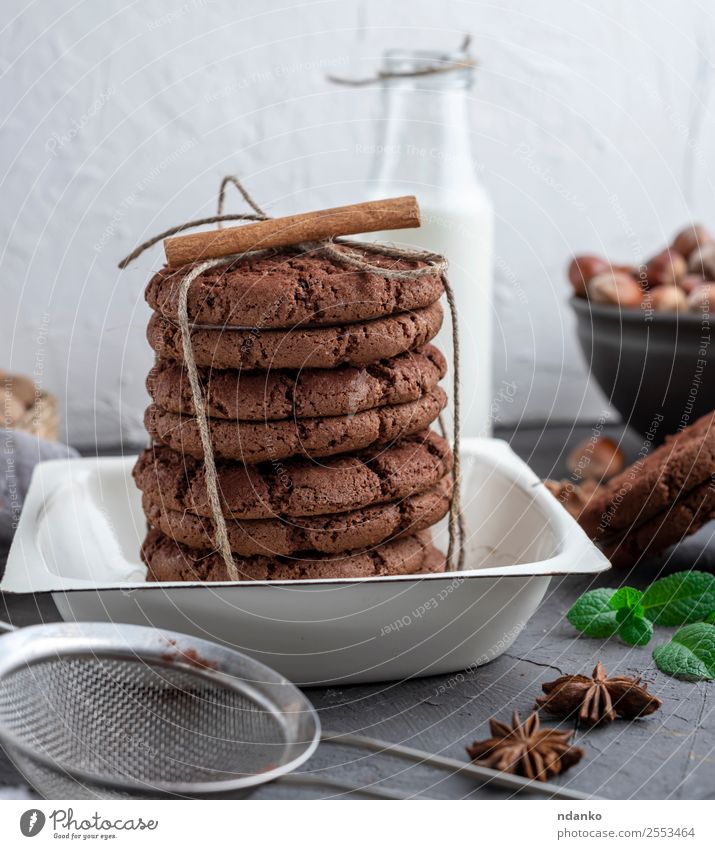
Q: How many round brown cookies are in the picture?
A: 9